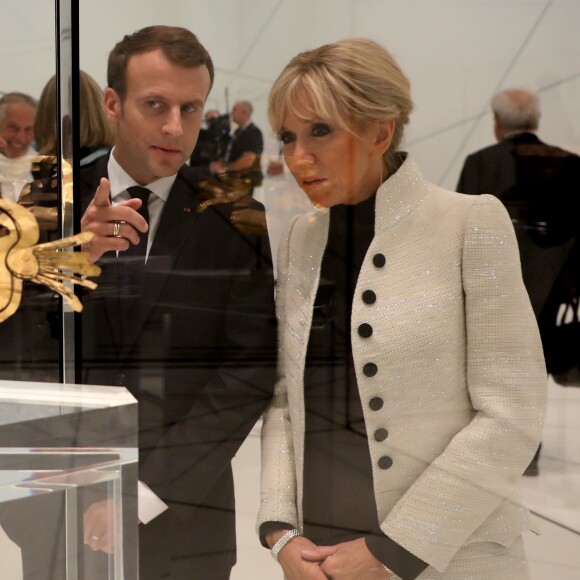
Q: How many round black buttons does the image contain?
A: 7